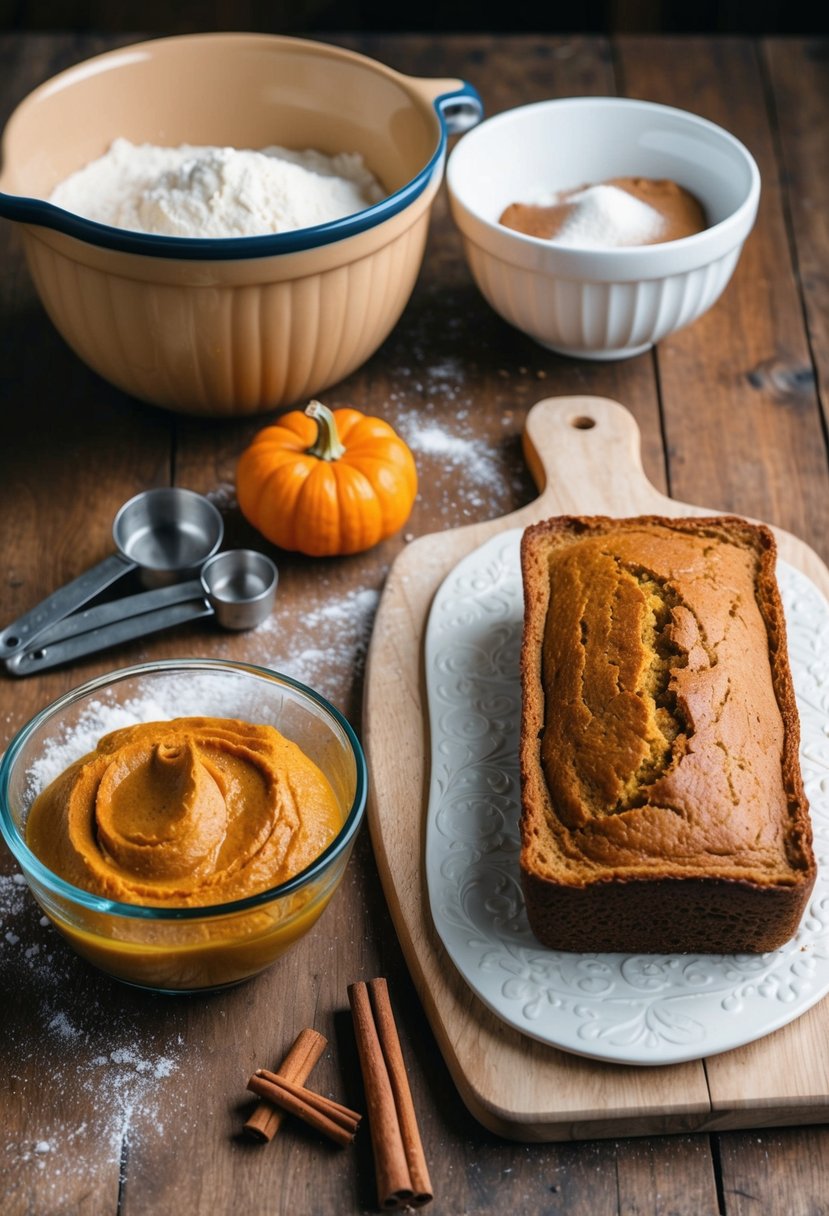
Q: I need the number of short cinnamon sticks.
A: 2